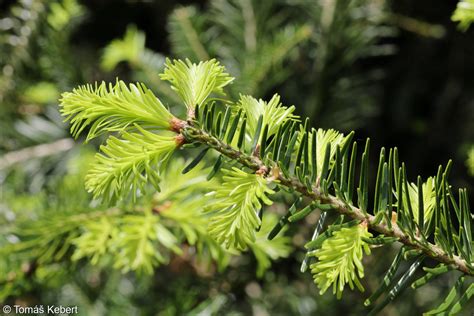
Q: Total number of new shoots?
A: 8